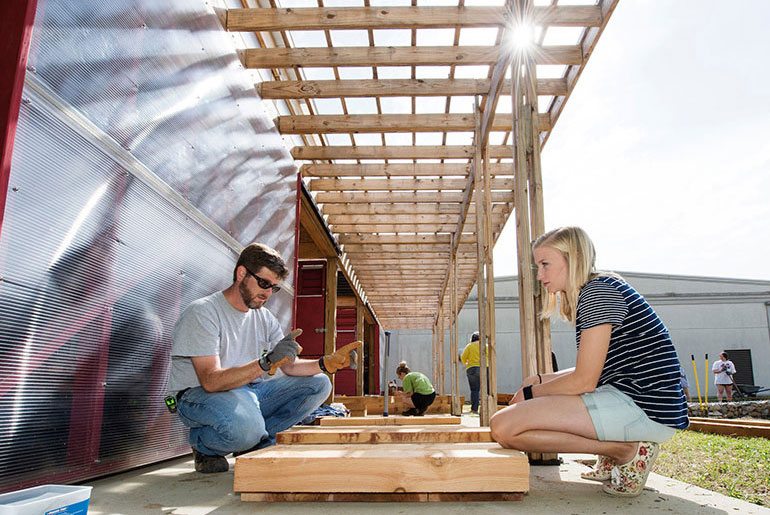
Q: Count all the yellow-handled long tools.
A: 2